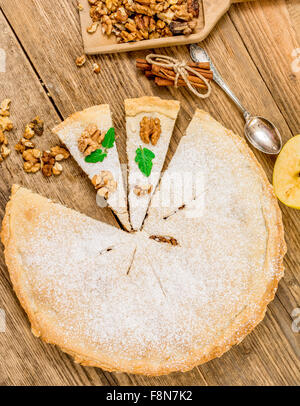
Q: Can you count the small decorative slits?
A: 5